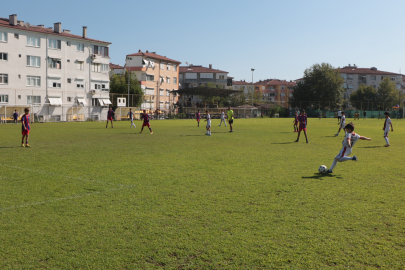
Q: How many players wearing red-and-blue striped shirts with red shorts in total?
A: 6